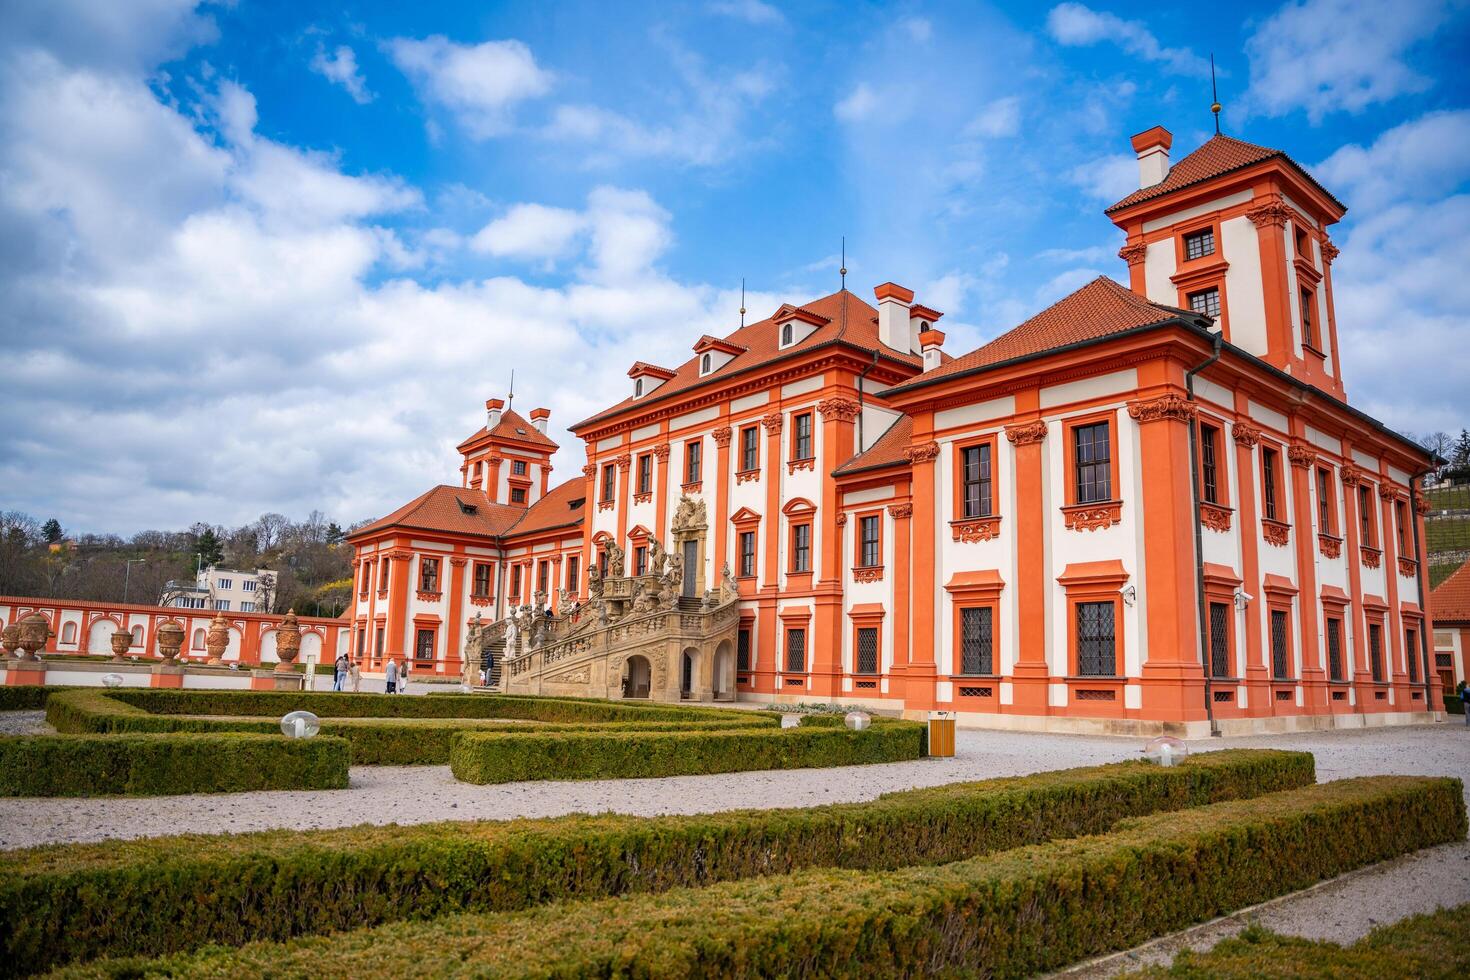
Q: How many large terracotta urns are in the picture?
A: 6